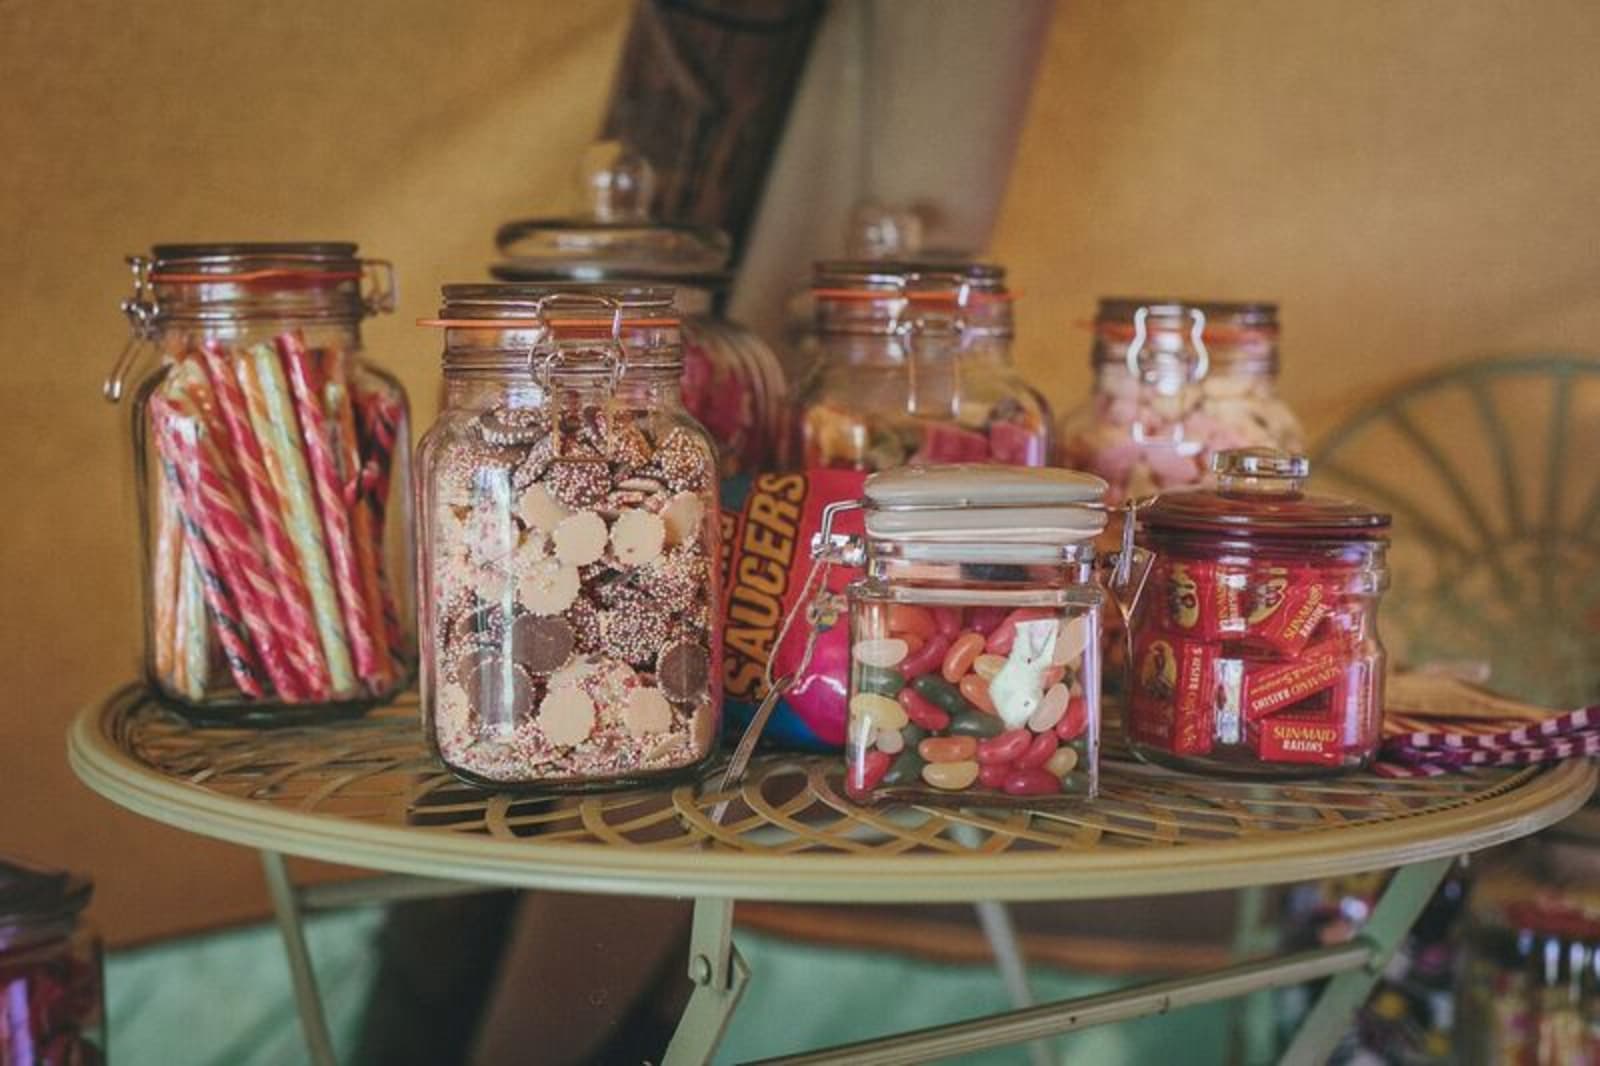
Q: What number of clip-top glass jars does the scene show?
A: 5